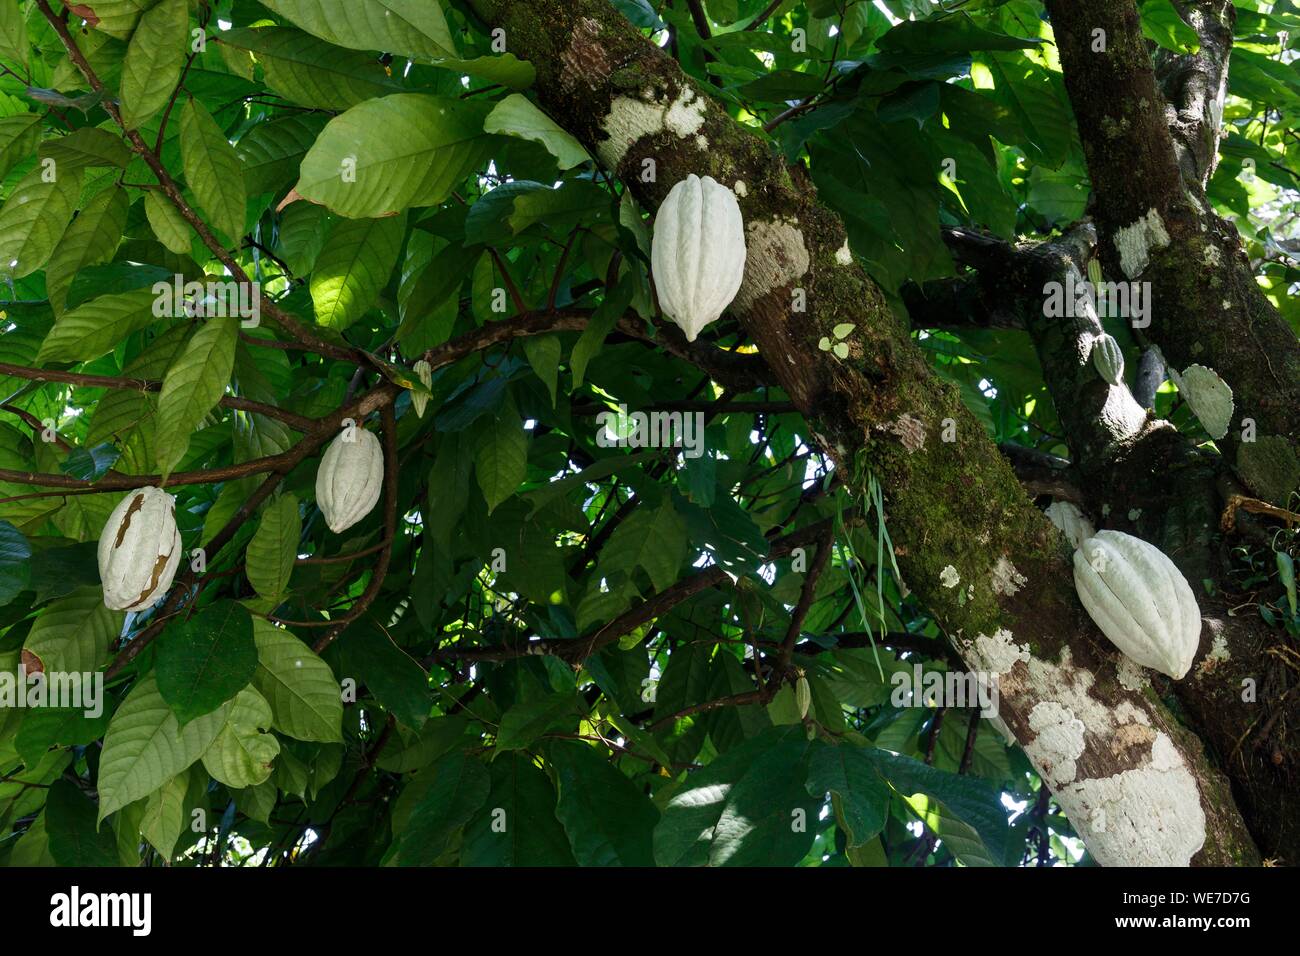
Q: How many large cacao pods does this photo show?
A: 4